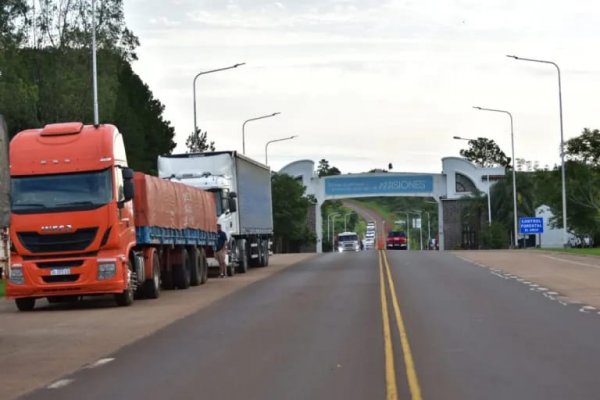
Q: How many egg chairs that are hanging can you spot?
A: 0